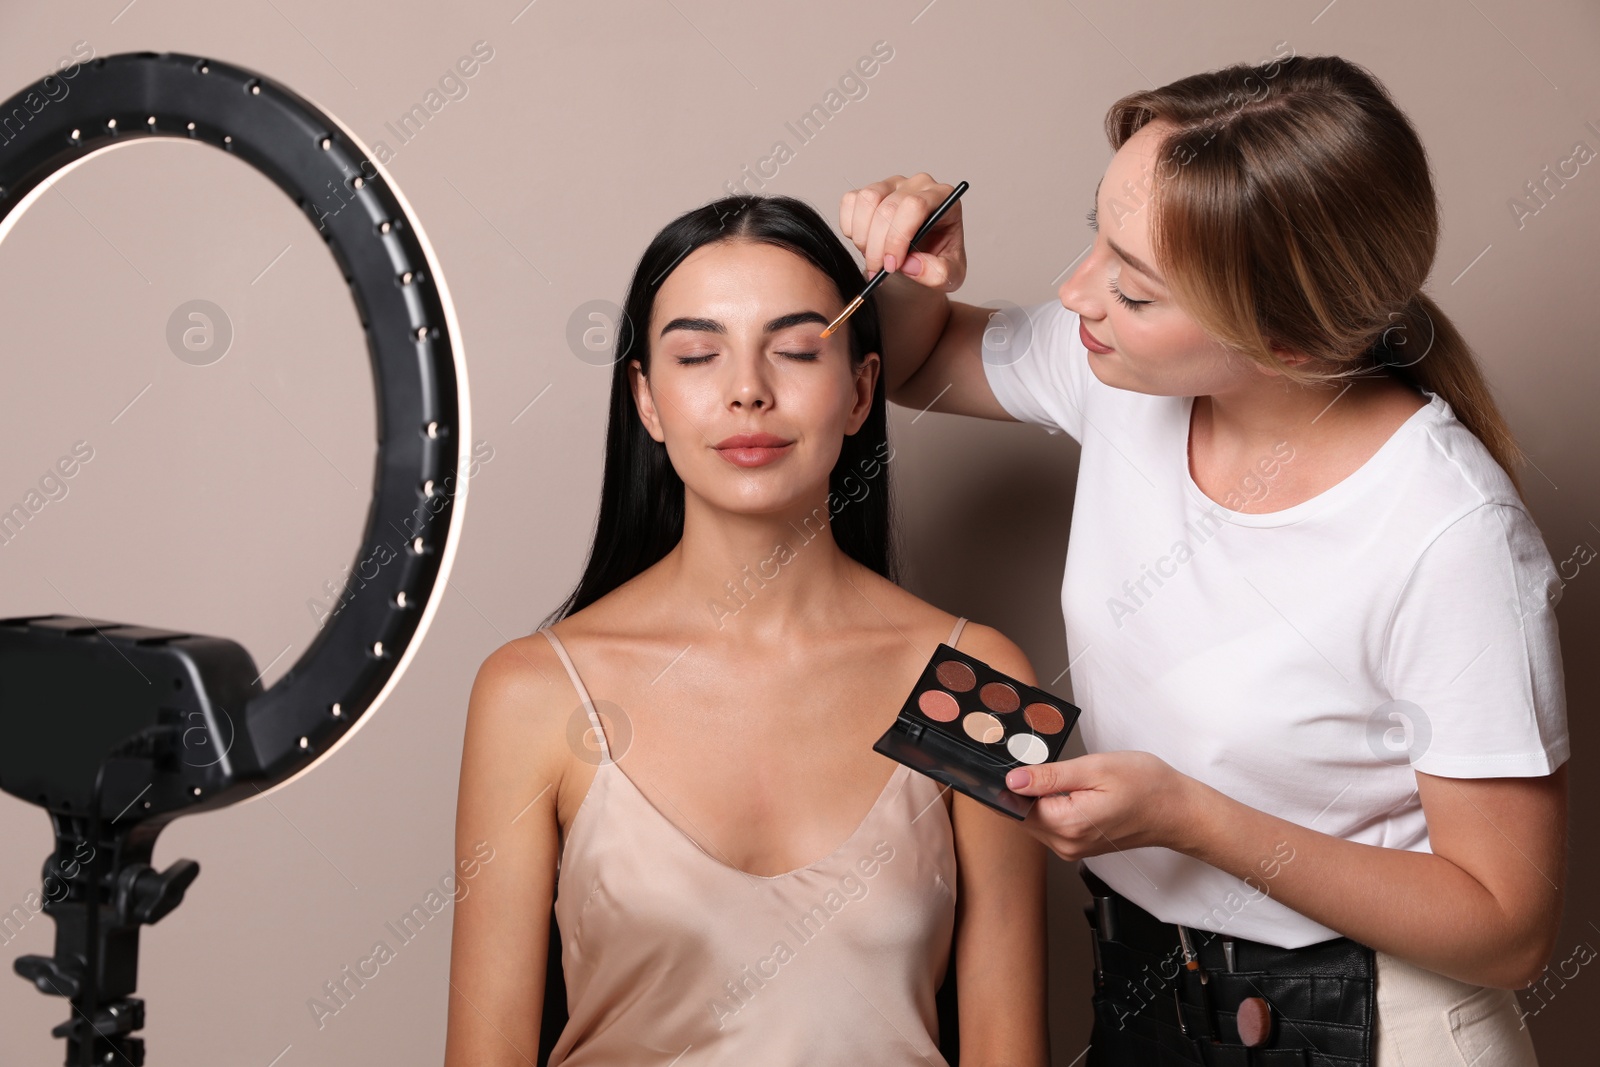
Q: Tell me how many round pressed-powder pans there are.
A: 6